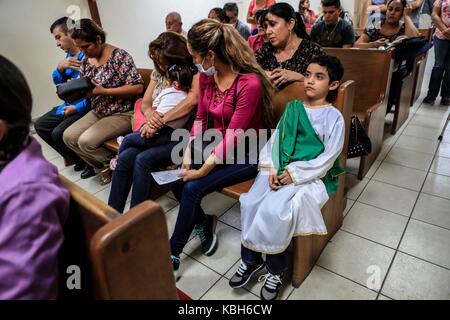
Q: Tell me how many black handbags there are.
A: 2